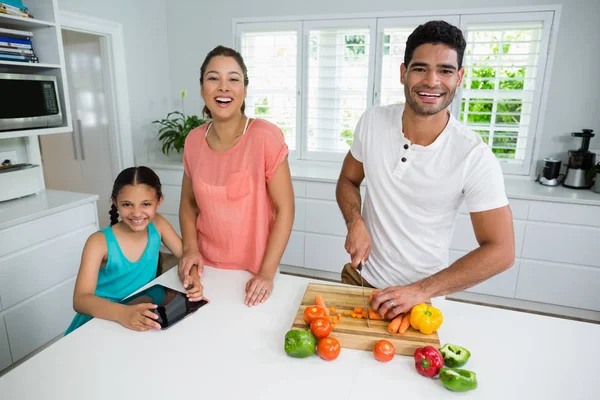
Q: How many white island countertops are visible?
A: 1